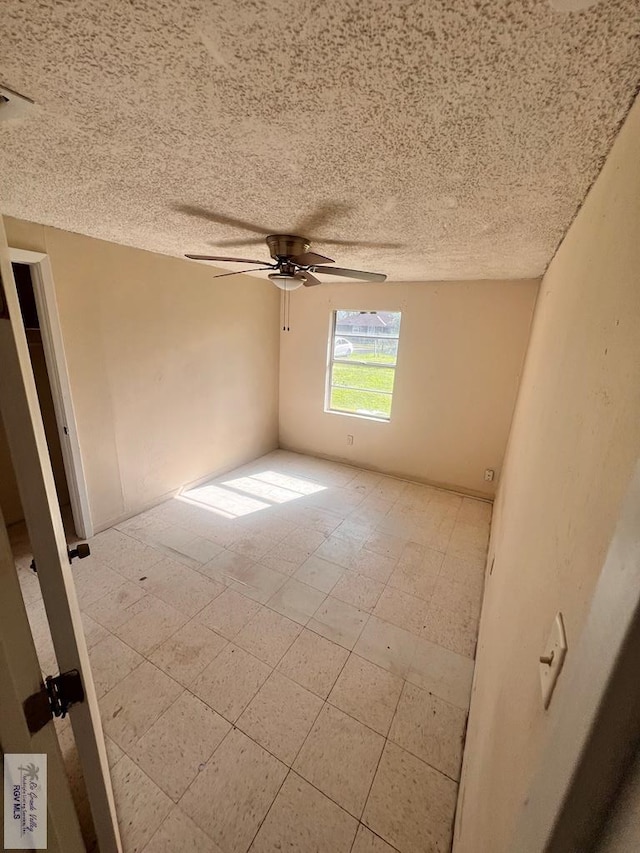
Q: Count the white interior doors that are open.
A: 1